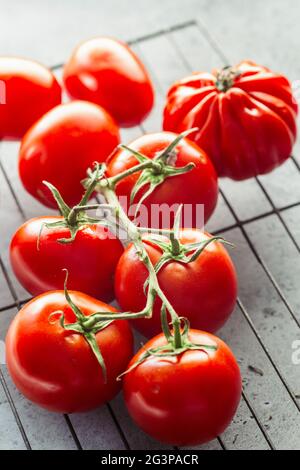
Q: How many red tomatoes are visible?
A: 9